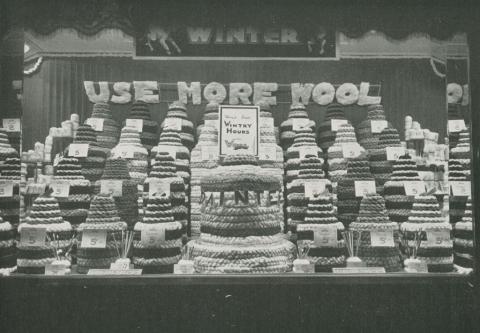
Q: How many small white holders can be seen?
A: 6